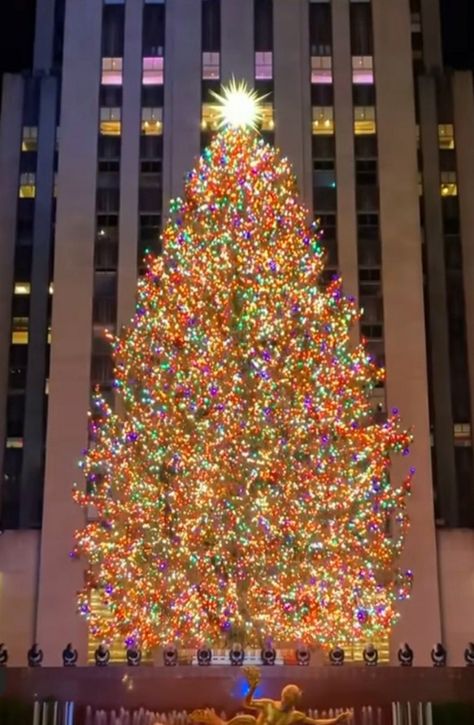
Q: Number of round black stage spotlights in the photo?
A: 15